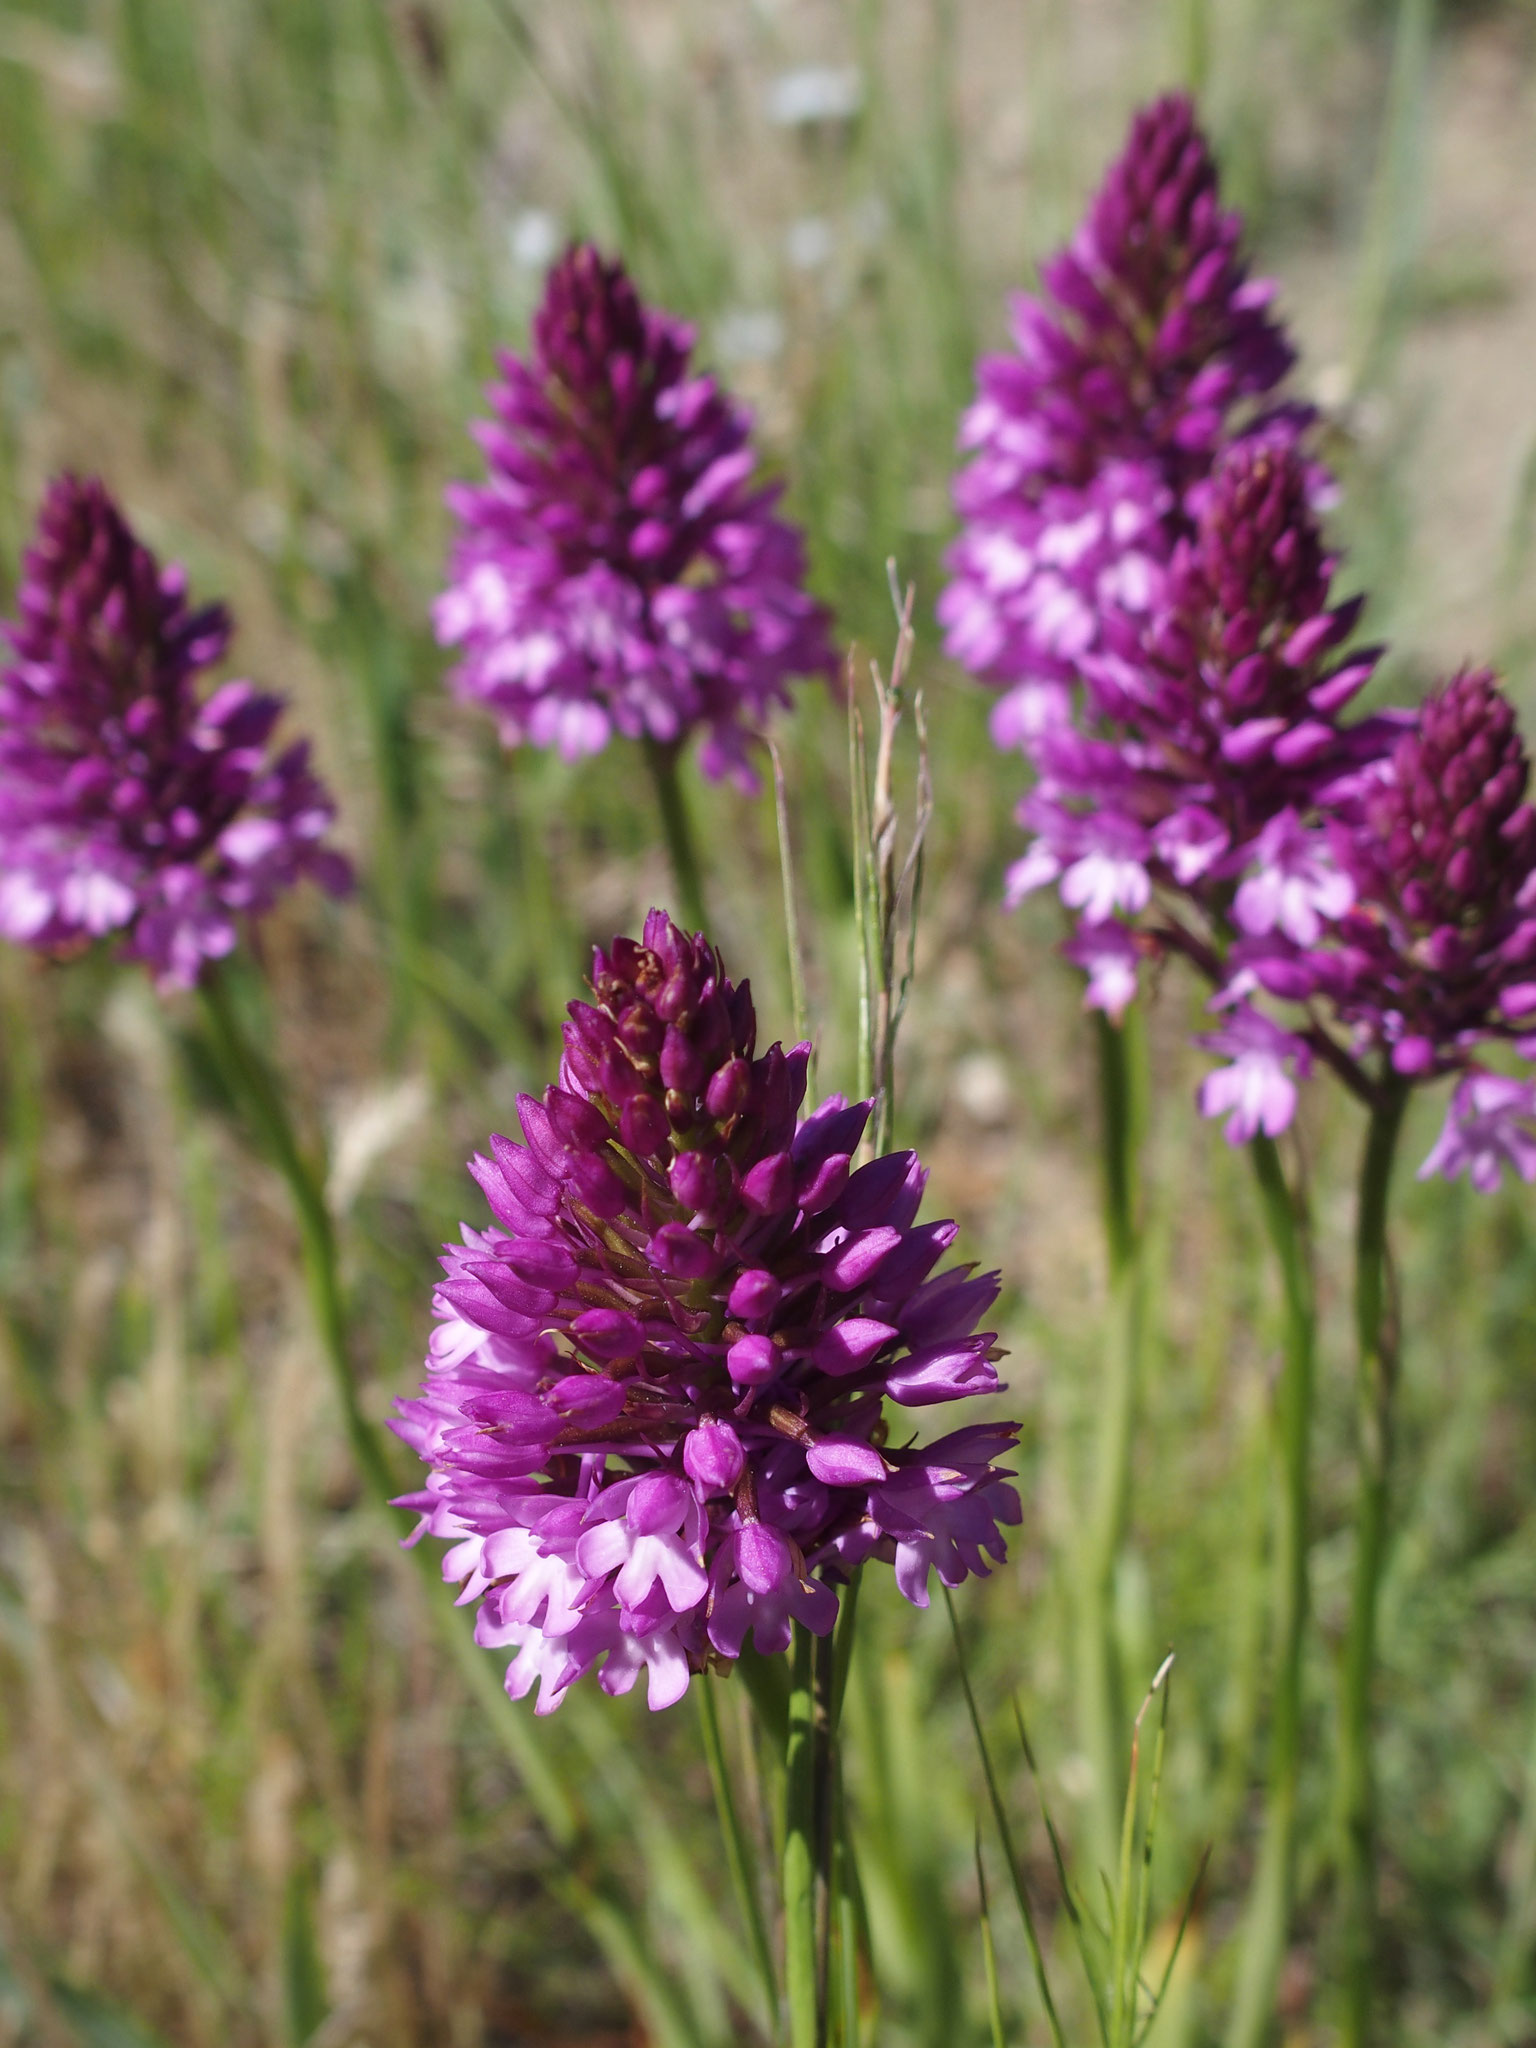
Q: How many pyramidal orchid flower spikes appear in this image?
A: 6